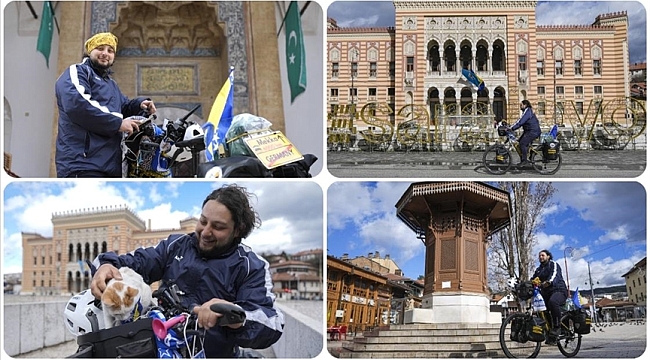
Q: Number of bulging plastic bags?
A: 1